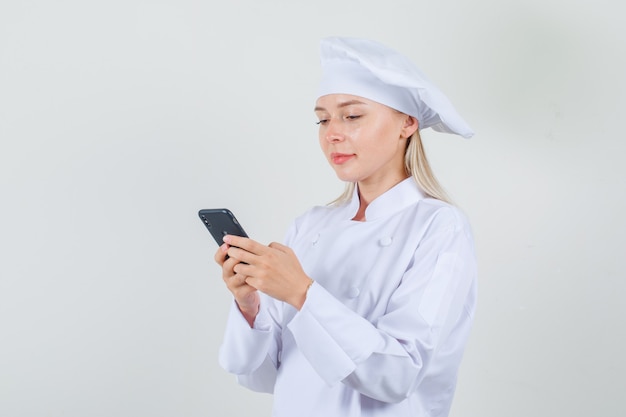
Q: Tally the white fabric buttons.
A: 3